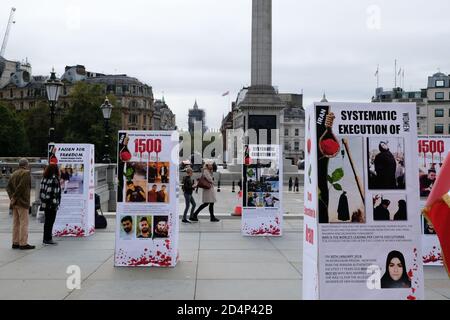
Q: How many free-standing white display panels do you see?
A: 5